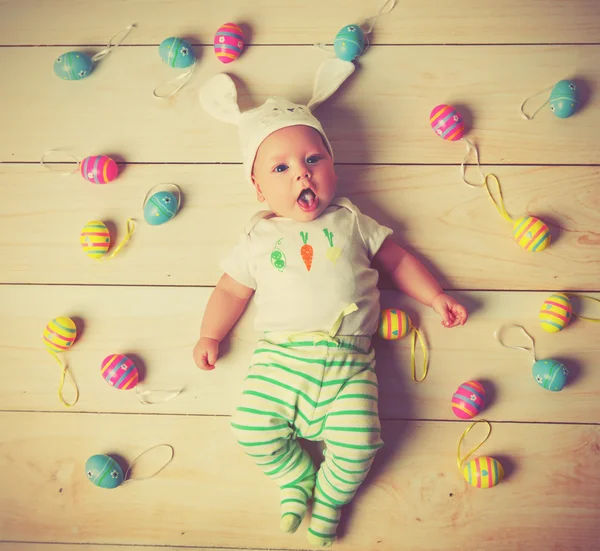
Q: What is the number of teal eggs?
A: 7